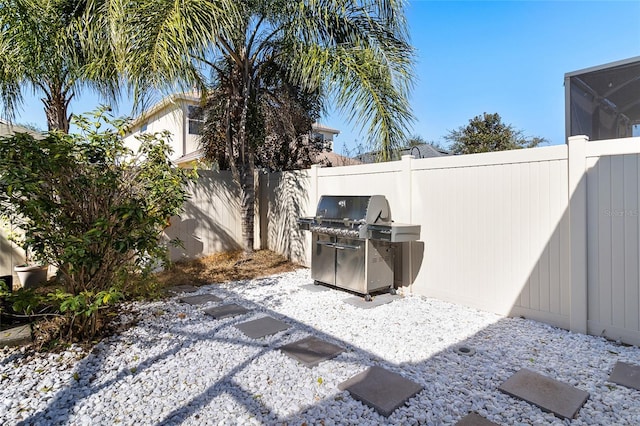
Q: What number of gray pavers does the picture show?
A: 11